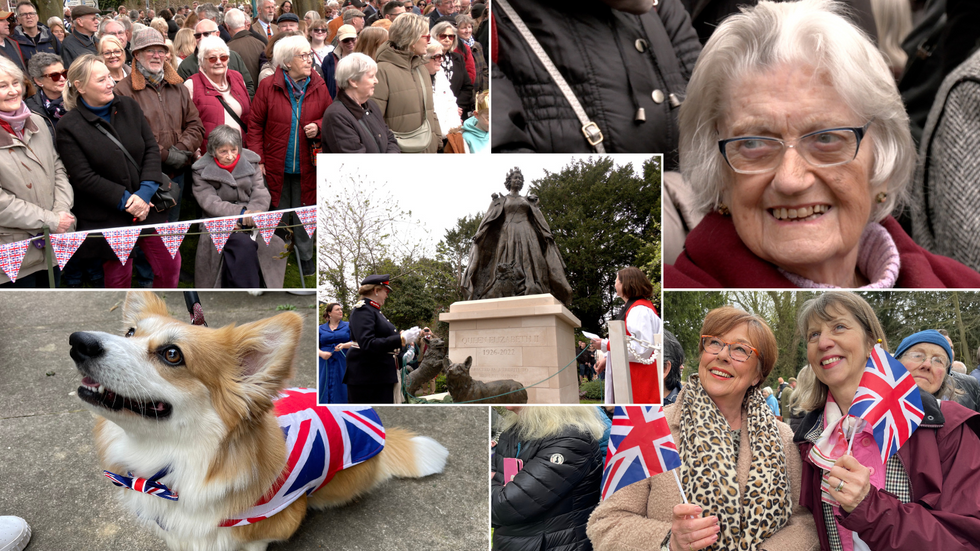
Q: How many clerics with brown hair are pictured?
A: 1